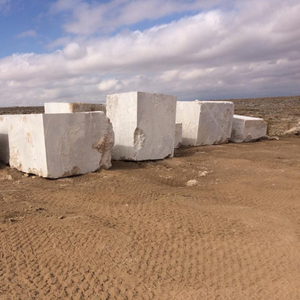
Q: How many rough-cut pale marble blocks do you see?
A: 7